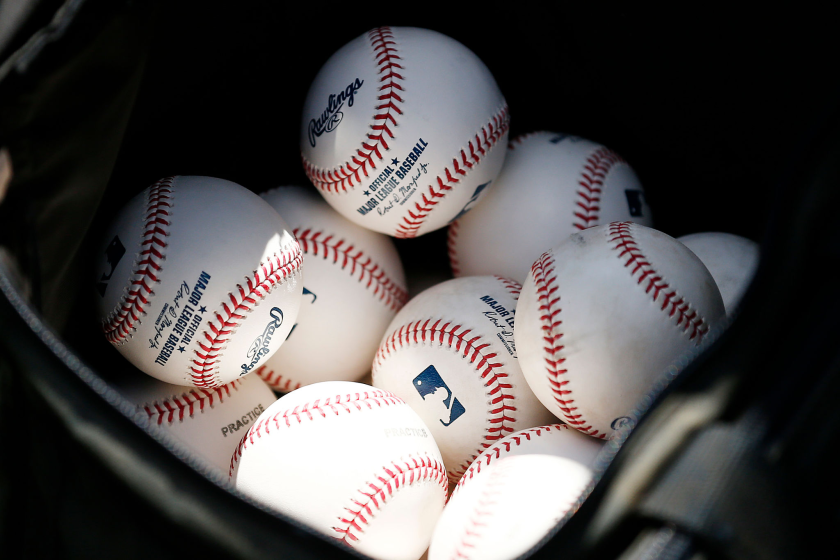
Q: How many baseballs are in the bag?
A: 10